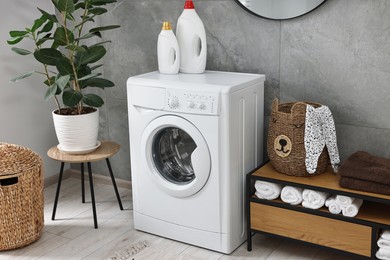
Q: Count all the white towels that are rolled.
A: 6